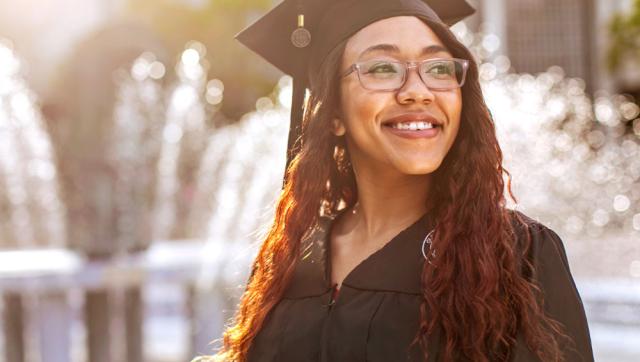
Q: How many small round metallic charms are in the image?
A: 1